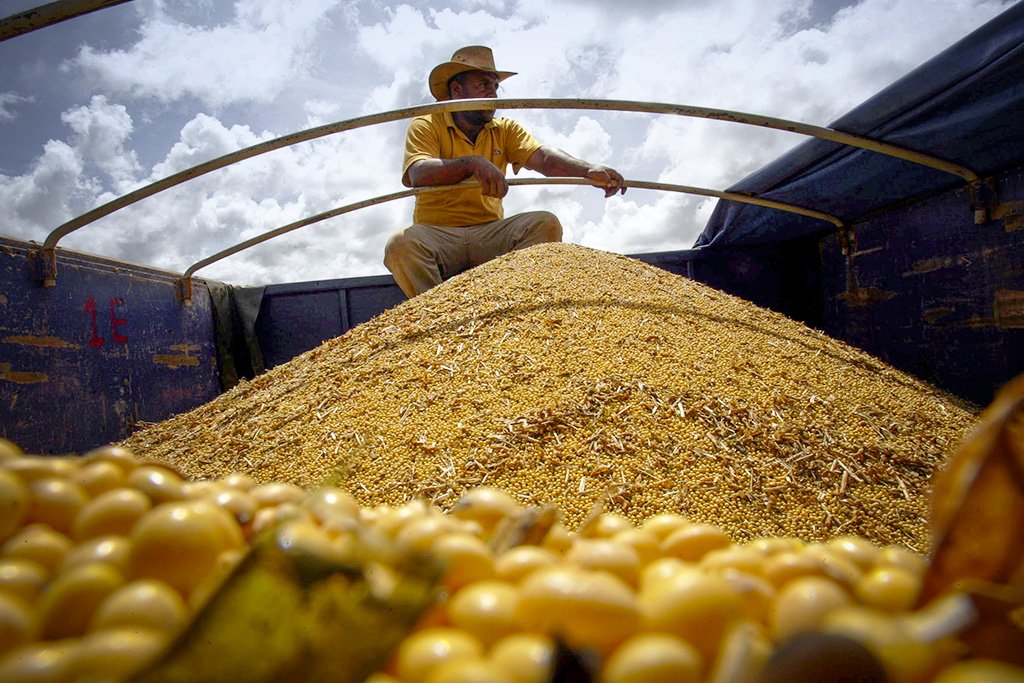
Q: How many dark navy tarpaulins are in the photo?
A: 1